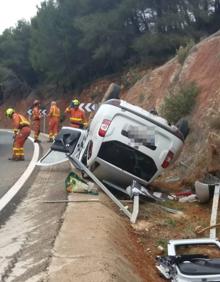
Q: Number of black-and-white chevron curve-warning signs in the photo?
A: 2